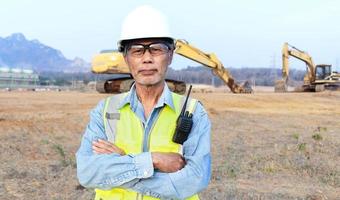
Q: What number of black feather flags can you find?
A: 0